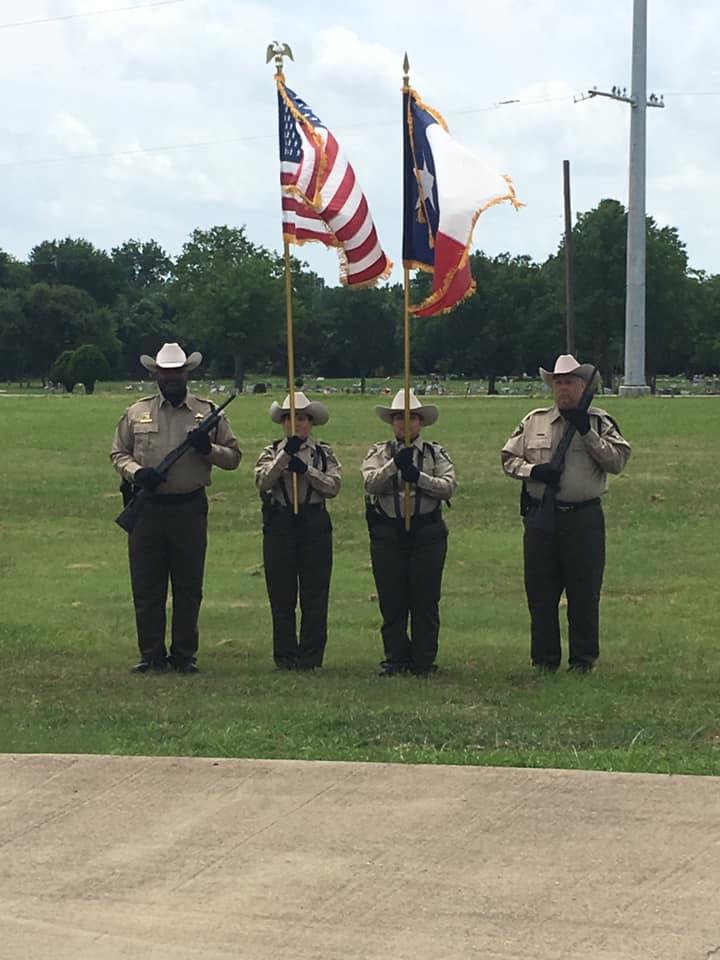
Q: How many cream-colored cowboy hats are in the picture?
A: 4